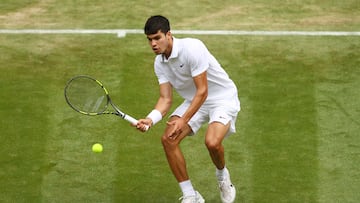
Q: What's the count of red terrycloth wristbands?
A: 0